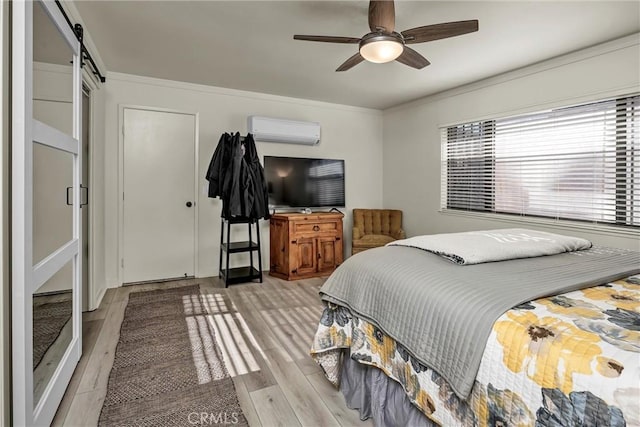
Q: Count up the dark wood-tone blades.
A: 5